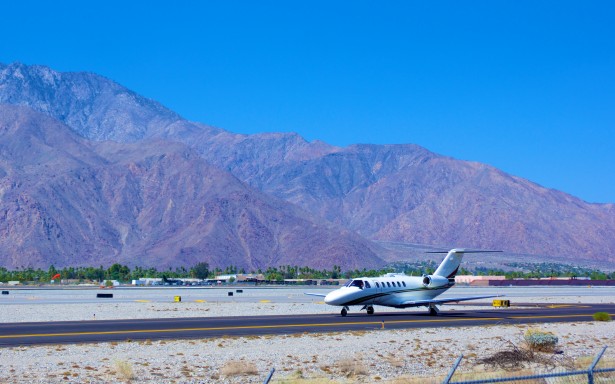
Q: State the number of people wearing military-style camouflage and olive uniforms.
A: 0